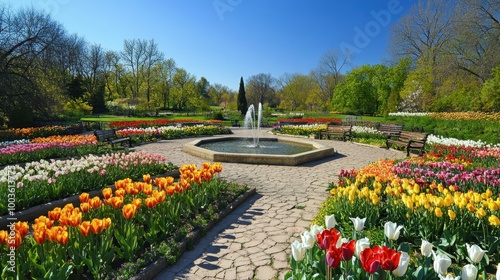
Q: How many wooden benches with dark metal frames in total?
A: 4